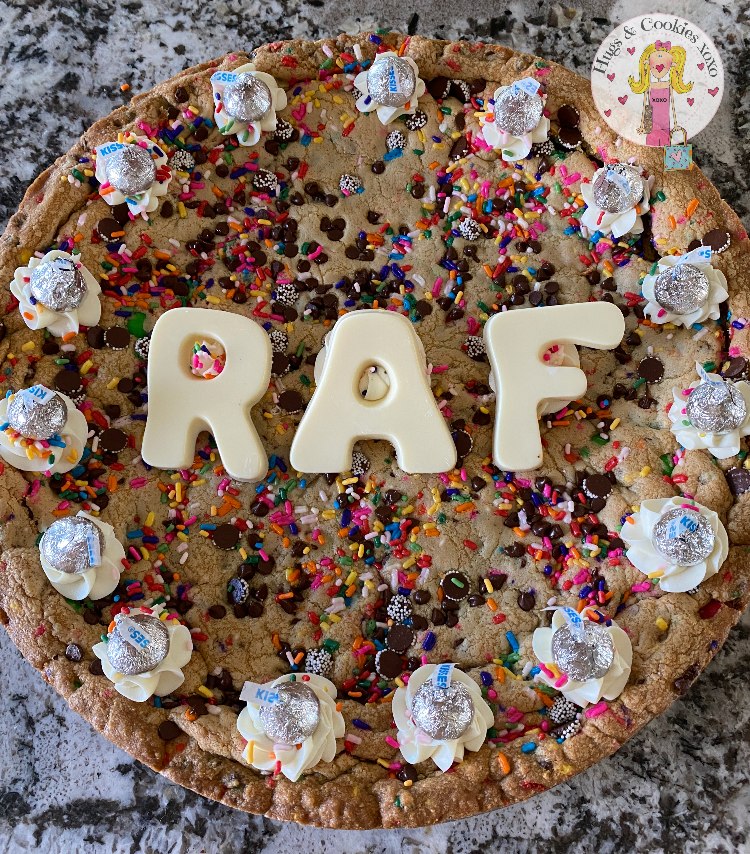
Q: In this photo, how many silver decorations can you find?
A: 15